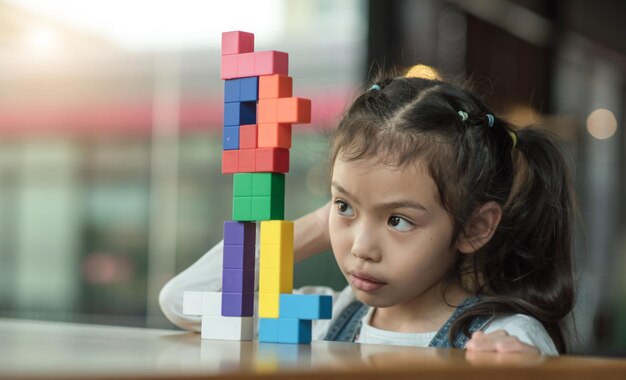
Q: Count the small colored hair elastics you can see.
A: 4